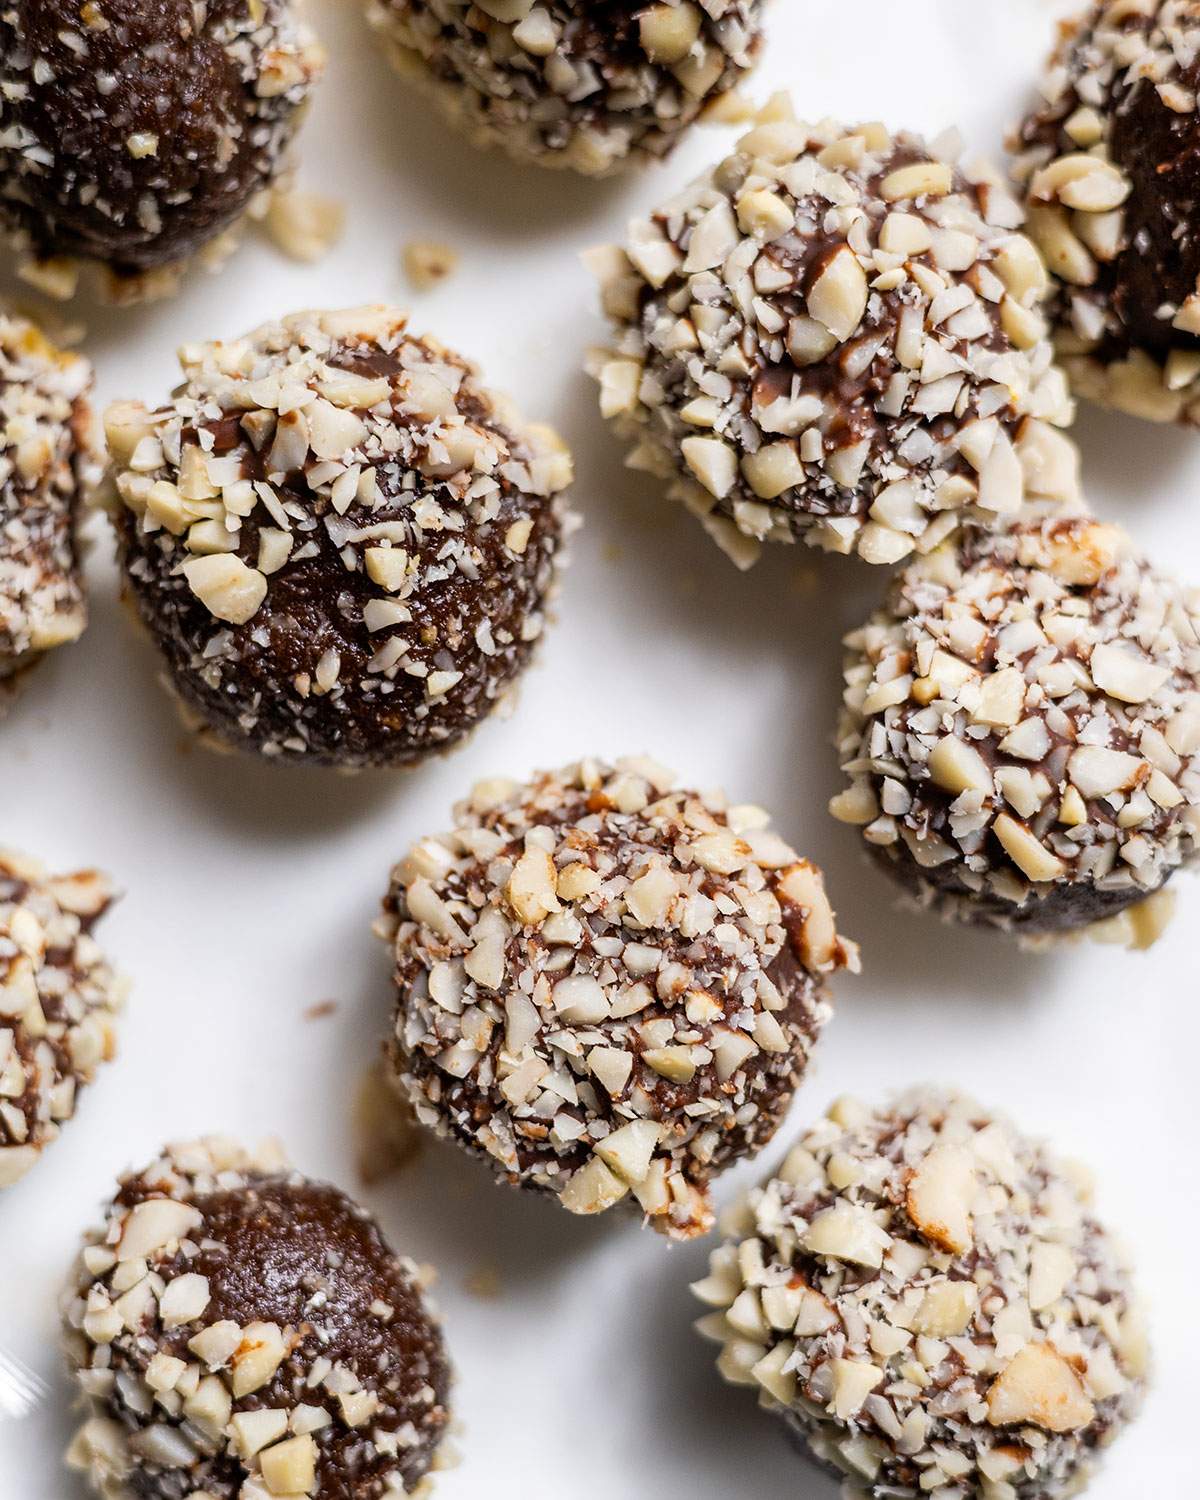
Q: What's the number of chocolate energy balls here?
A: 11